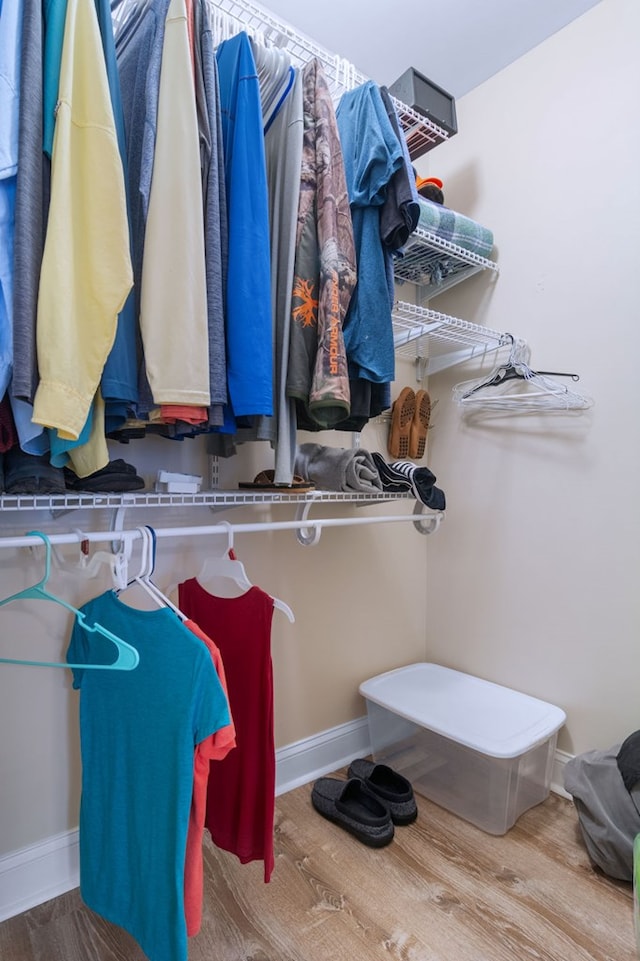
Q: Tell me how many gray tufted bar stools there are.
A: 0